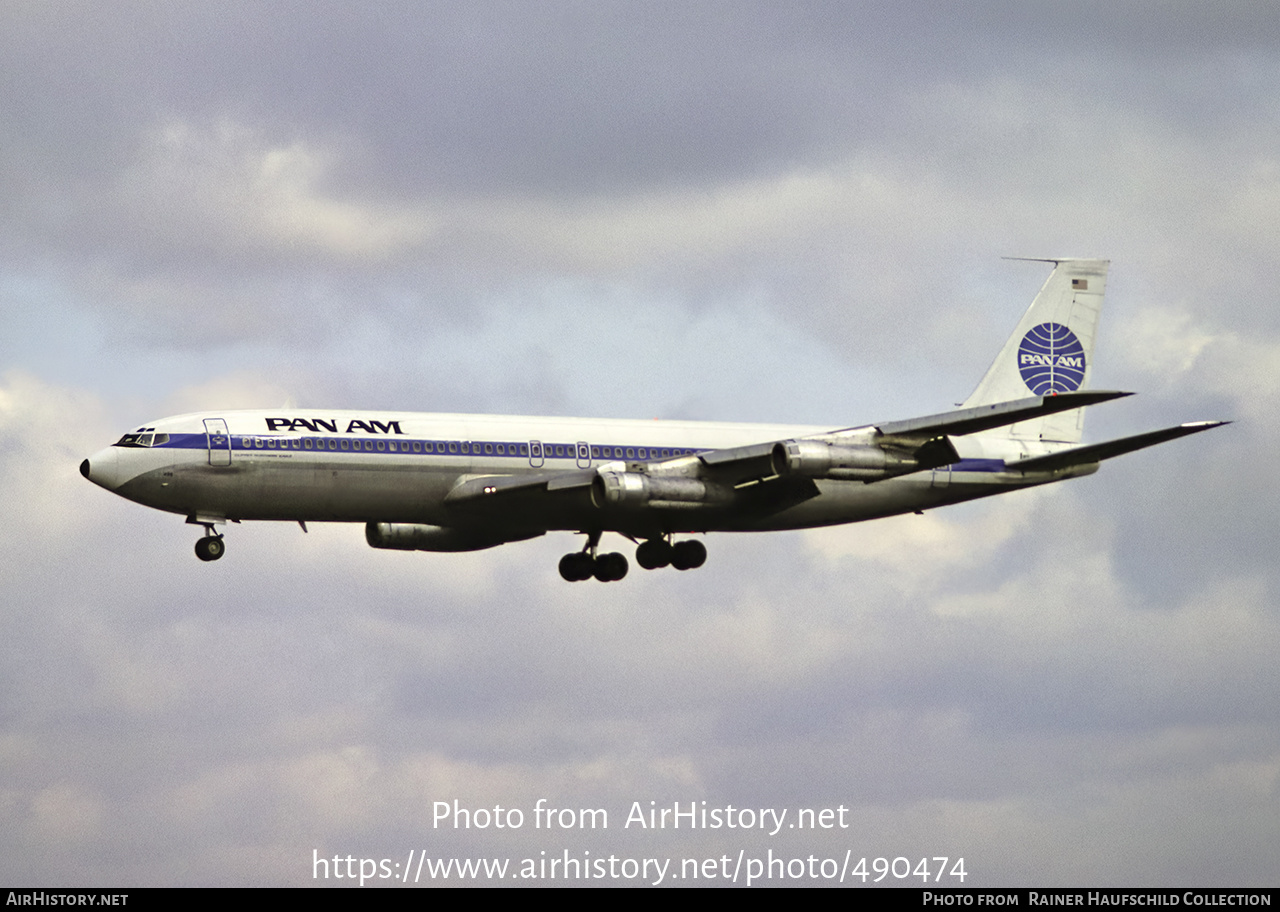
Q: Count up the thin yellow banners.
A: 0